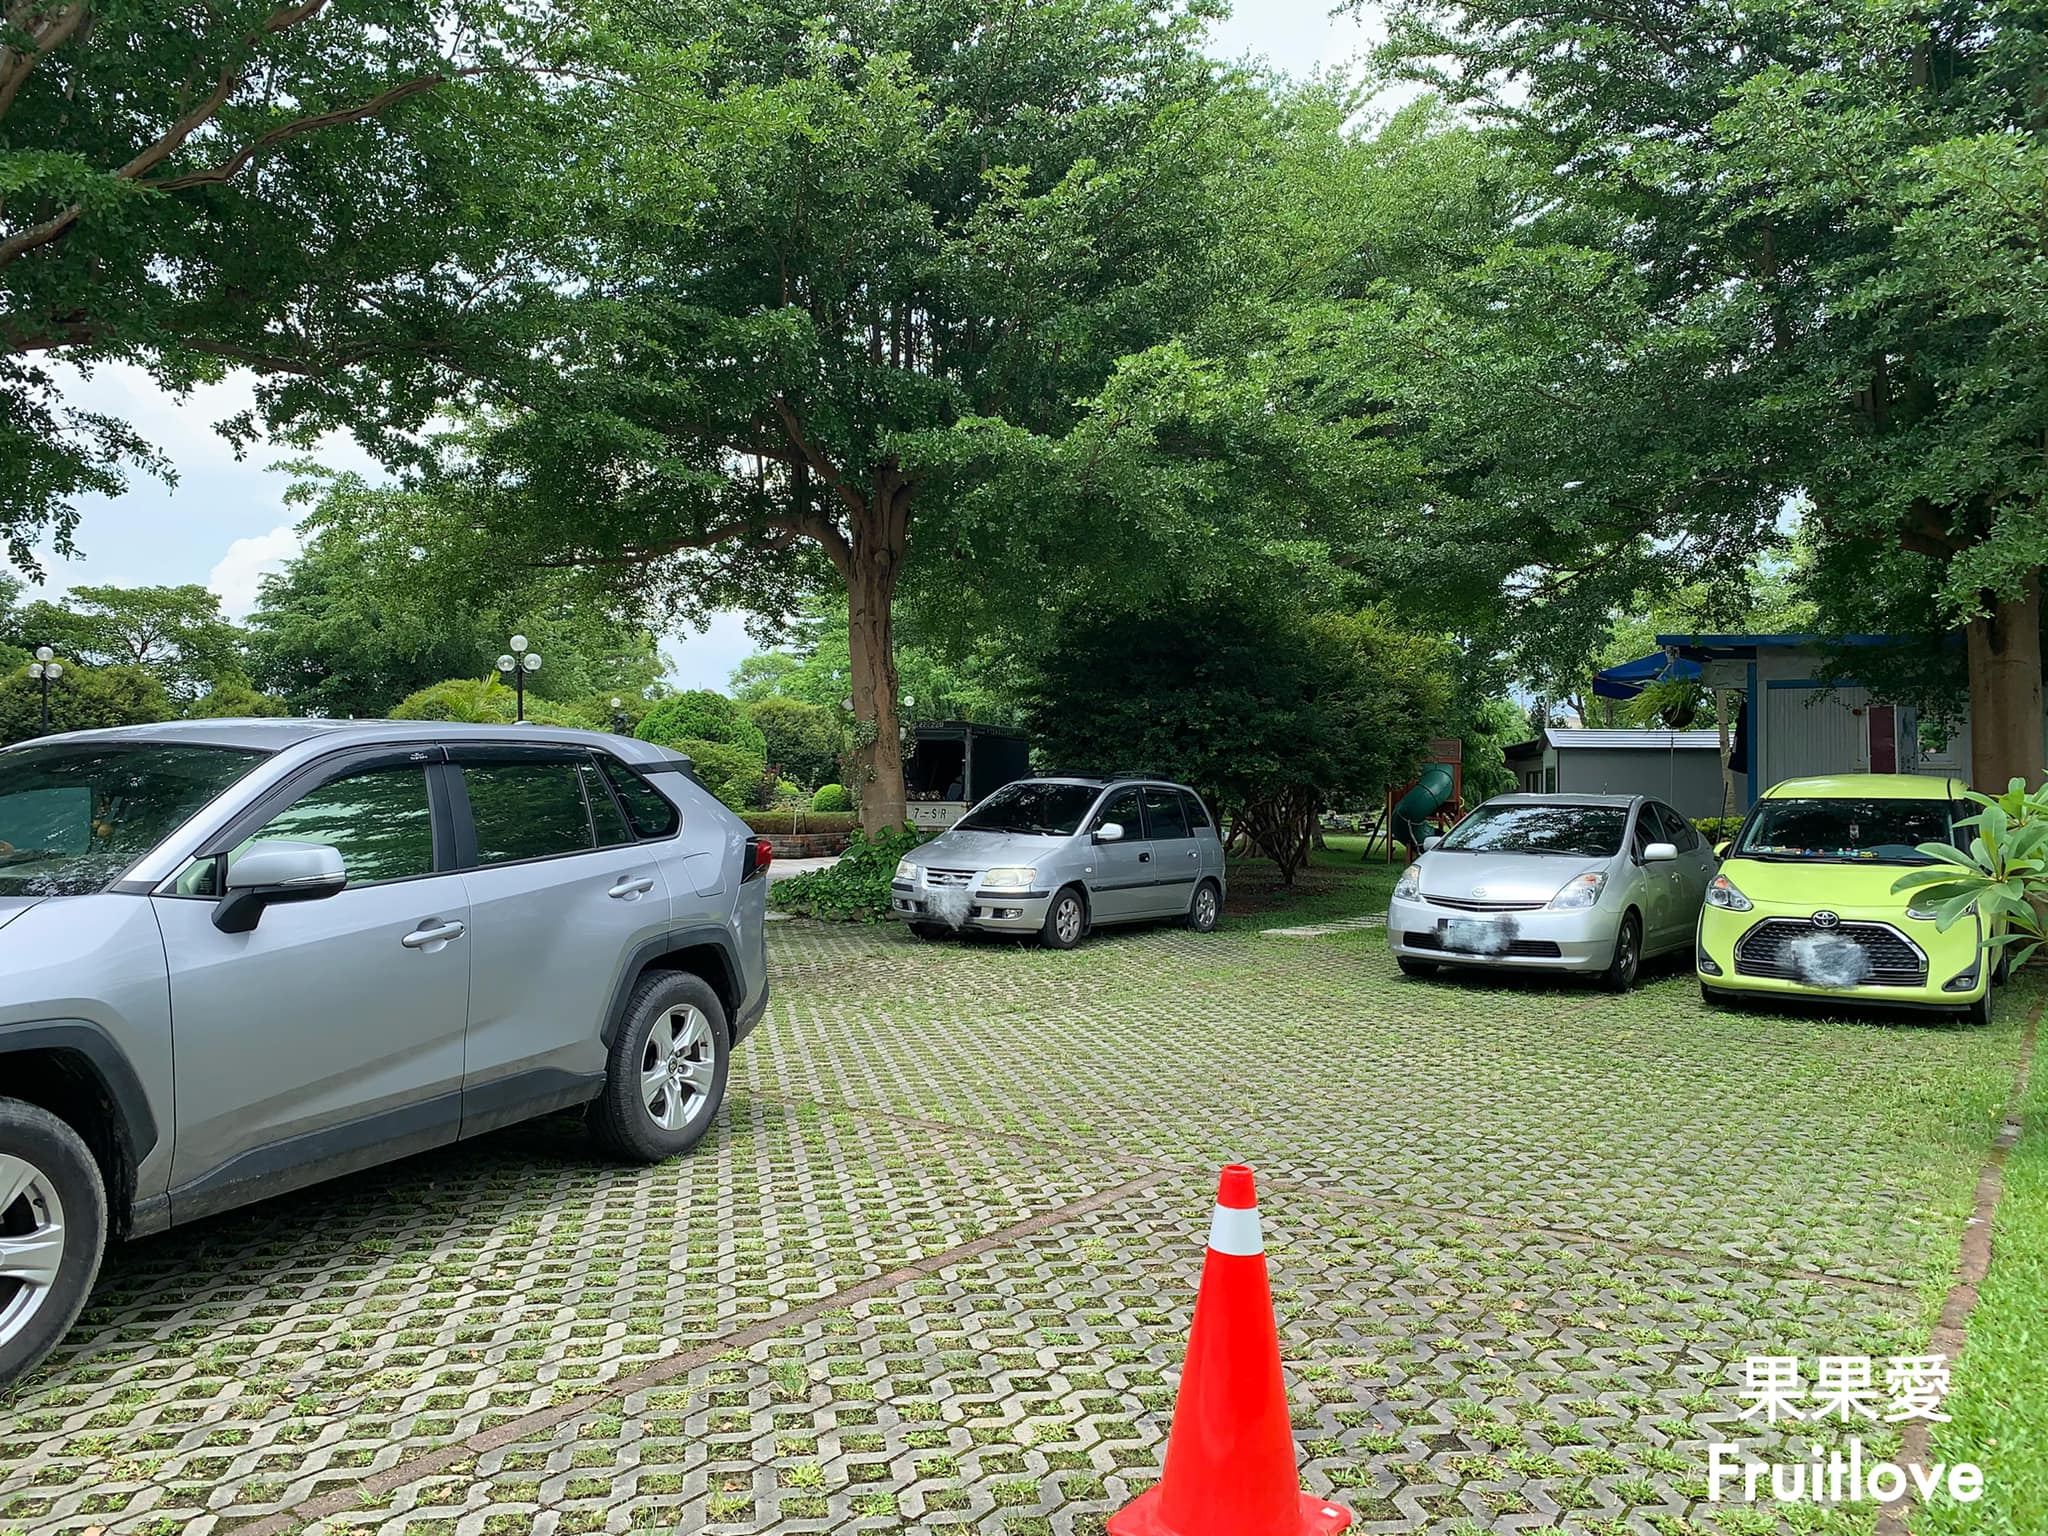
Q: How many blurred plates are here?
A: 3